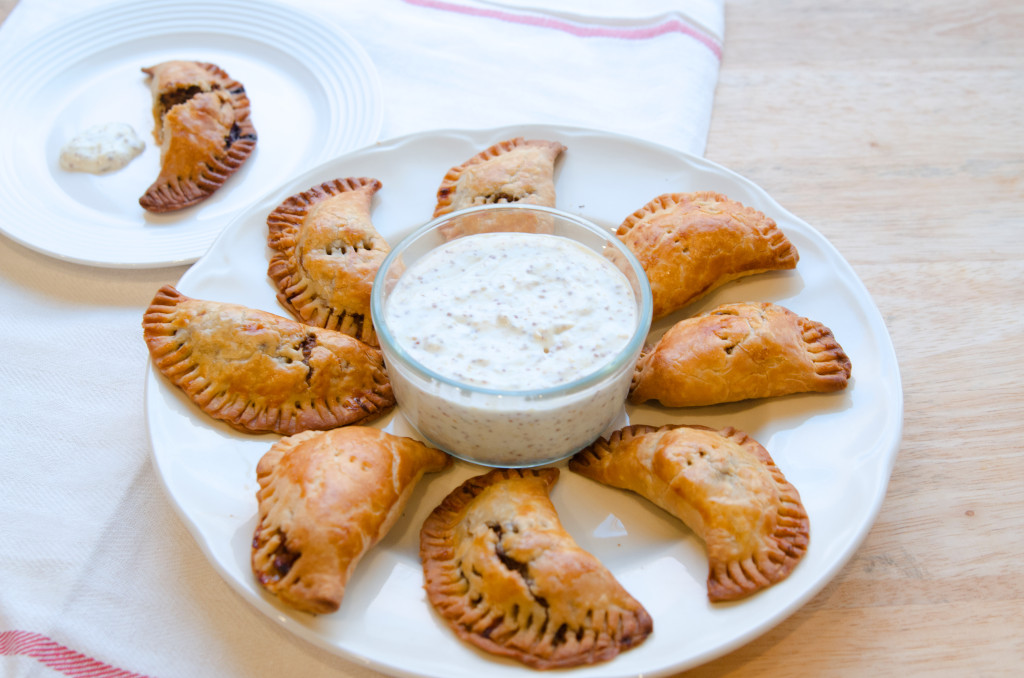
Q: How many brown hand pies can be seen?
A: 9